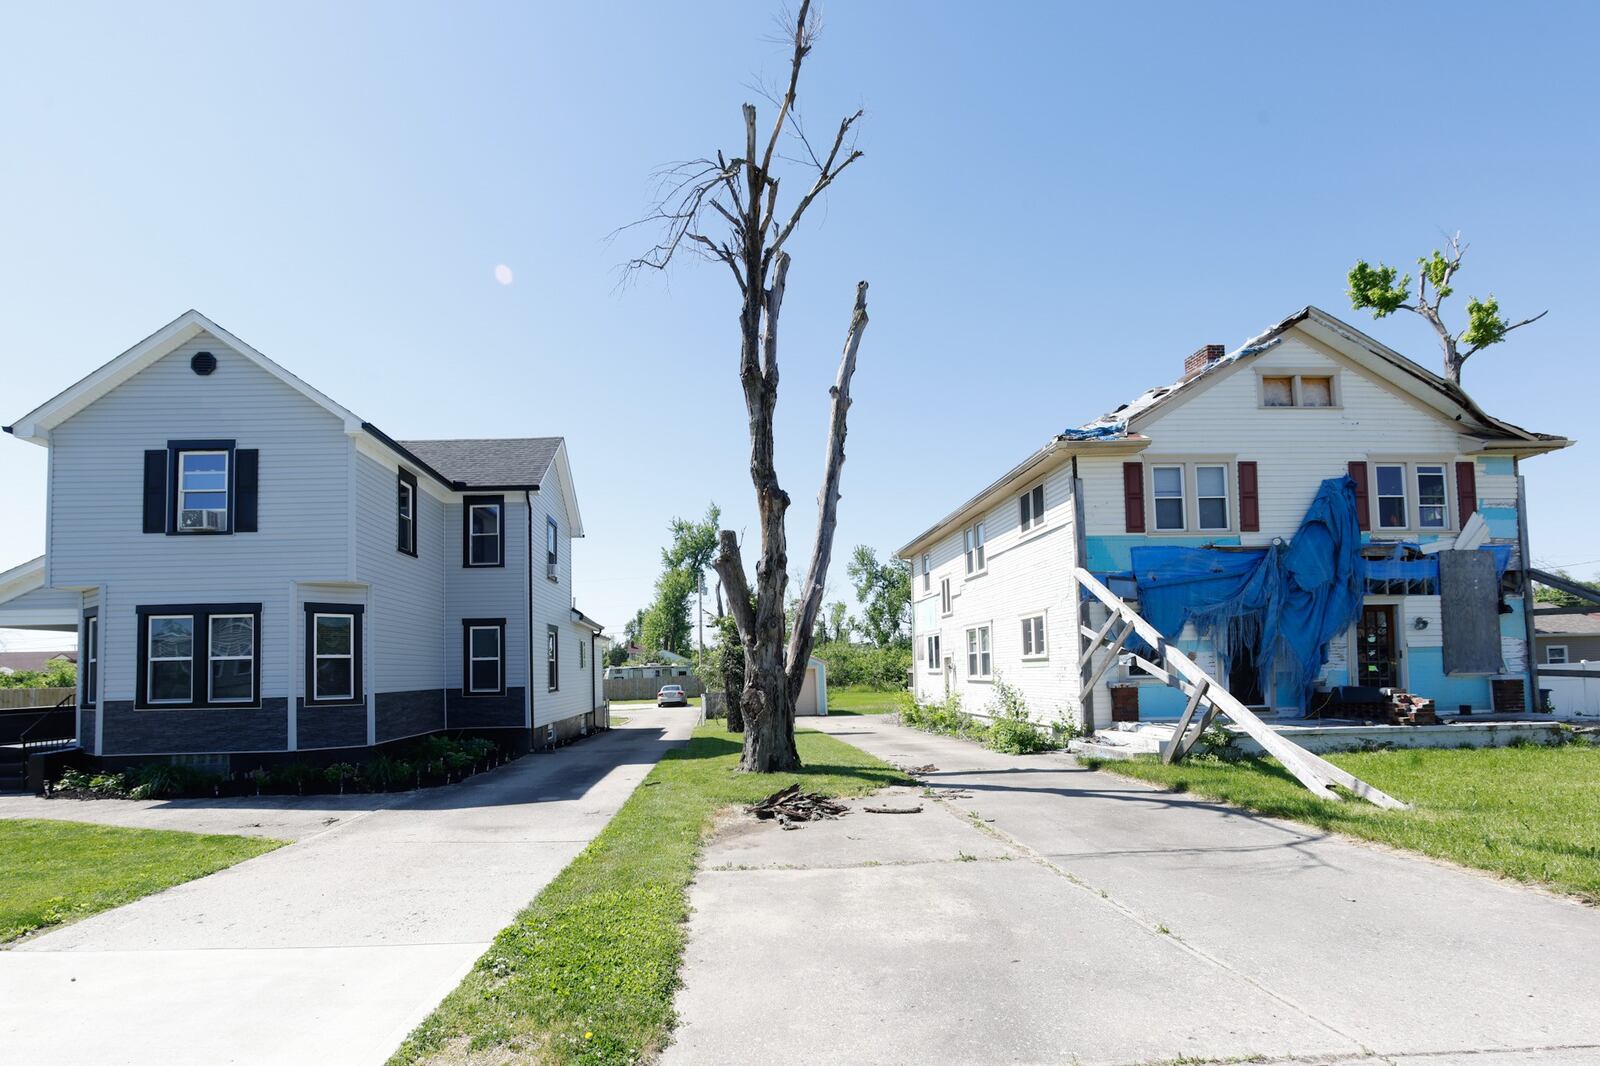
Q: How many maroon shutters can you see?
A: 4